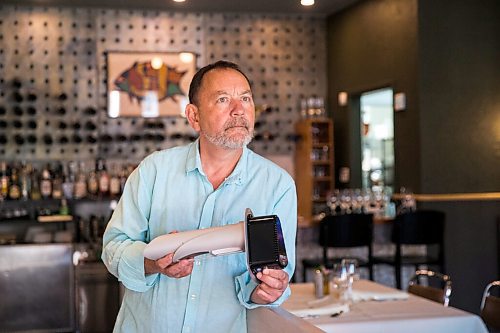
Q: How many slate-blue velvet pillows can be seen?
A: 0